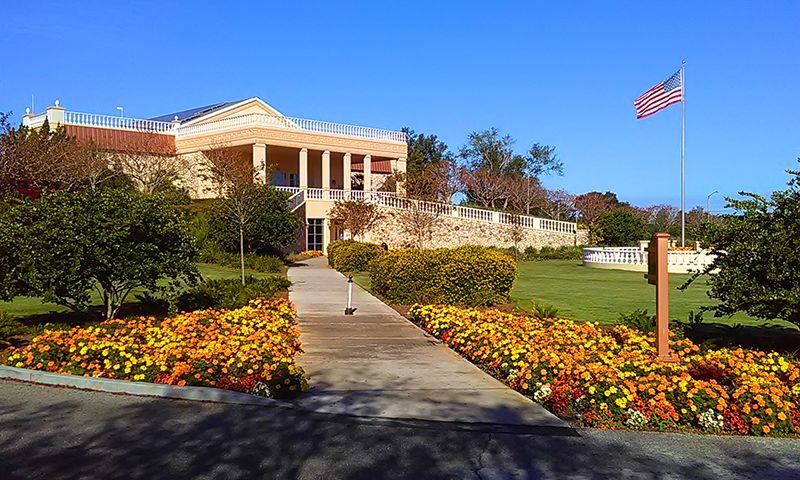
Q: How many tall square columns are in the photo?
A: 6